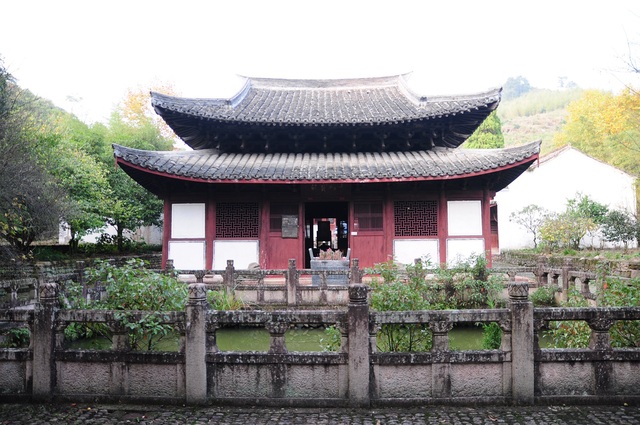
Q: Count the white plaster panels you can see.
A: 6